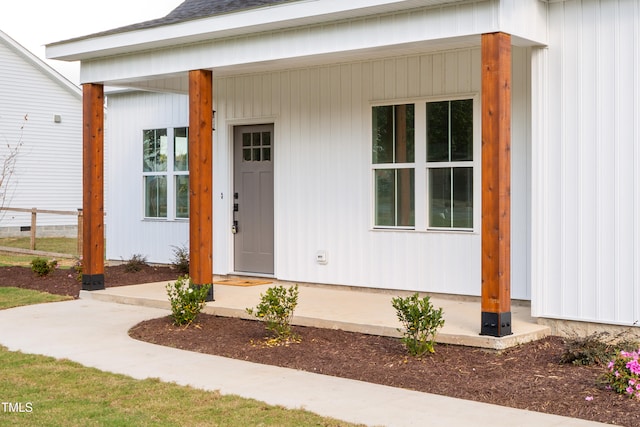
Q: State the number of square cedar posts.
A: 3